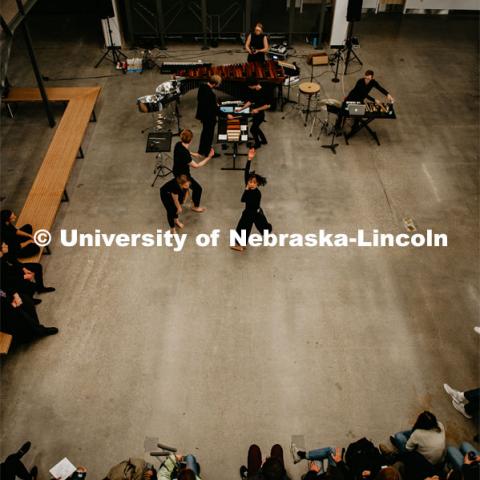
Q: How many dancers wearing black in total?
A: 3